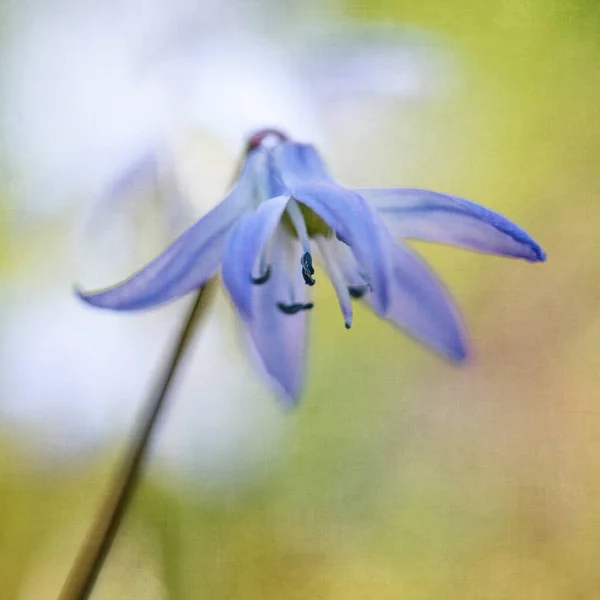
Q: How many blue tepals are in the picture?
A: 6